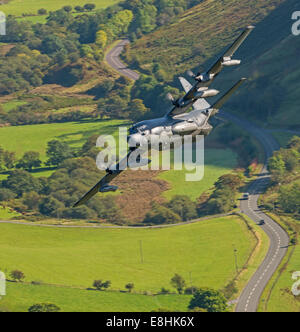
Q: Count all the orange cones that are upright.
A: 0